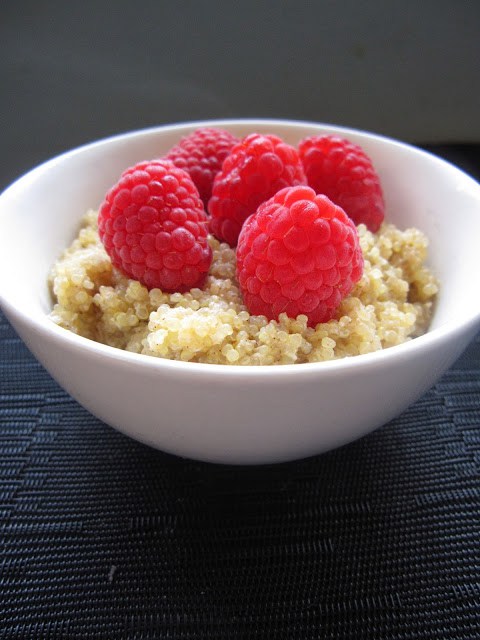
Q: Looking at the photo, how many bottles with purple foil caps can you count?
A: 0